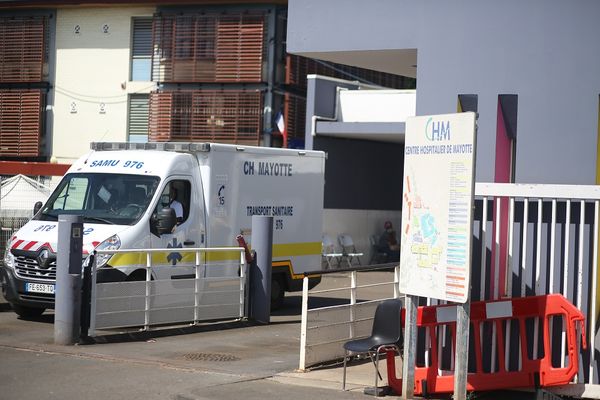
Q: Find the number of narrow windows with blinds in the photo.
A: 2